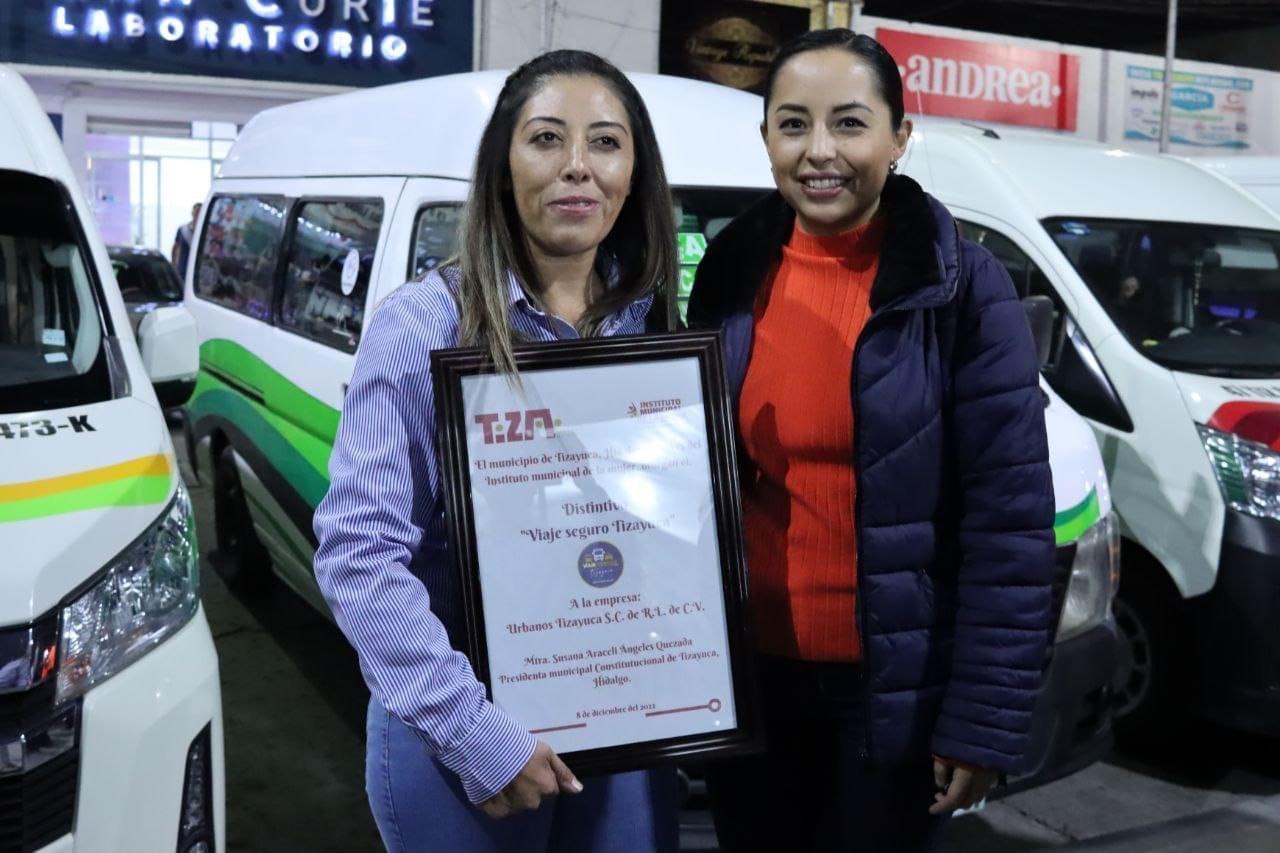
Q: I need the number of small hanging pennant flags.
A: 0